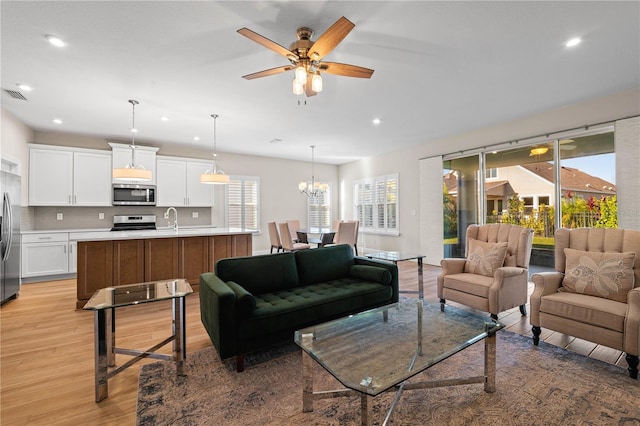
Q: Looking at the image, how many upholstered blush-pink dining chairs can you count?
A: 6